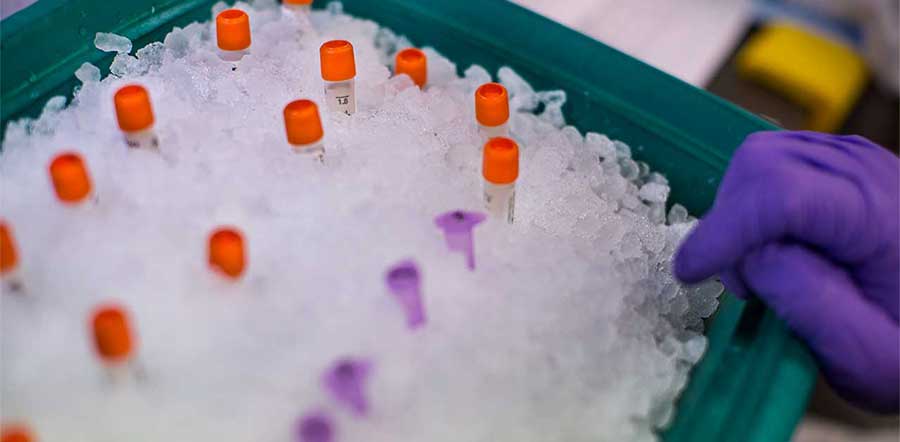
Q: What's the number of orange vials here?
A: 13